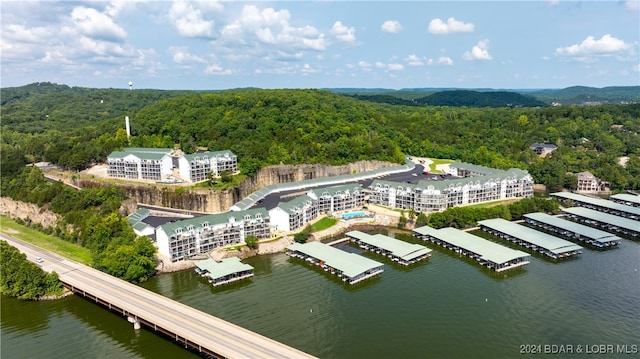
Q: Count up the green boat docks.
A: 9